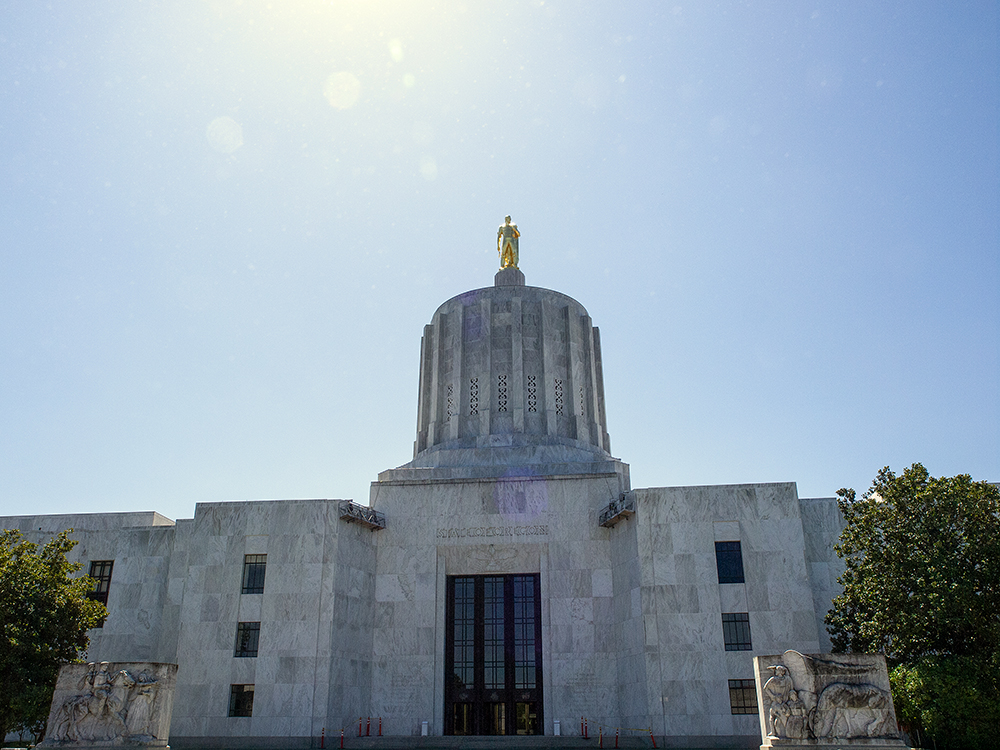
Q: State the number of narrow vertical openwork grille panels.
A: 6